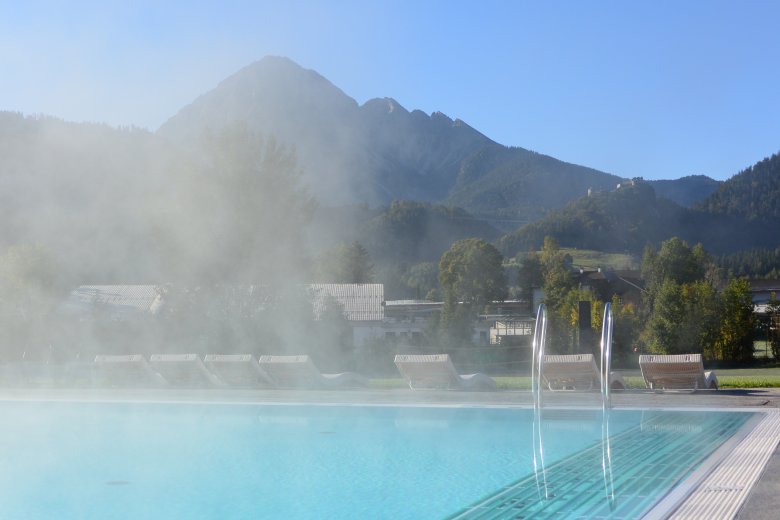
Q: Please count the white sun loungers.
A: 7